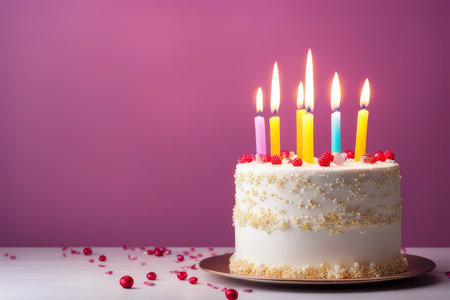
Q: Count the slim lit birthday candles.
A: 6